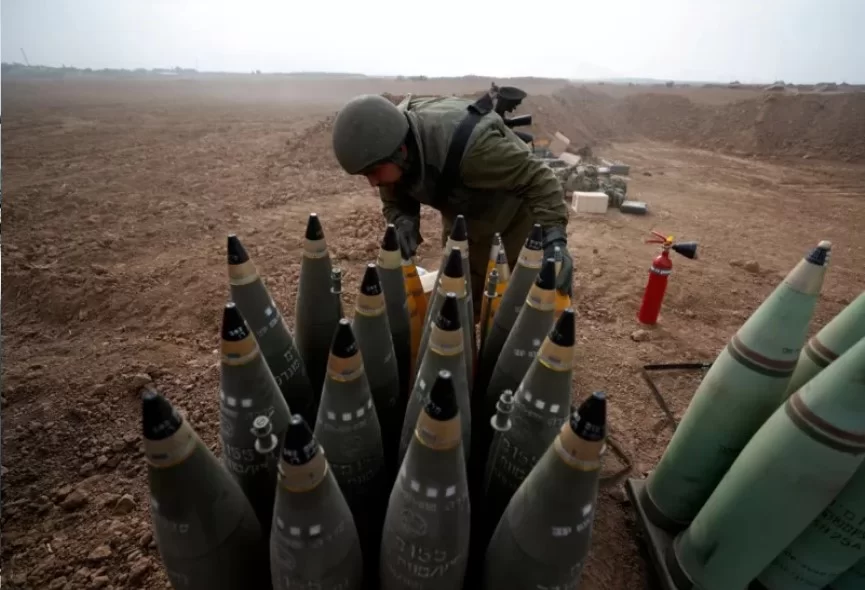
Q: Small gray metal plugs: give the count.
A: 4